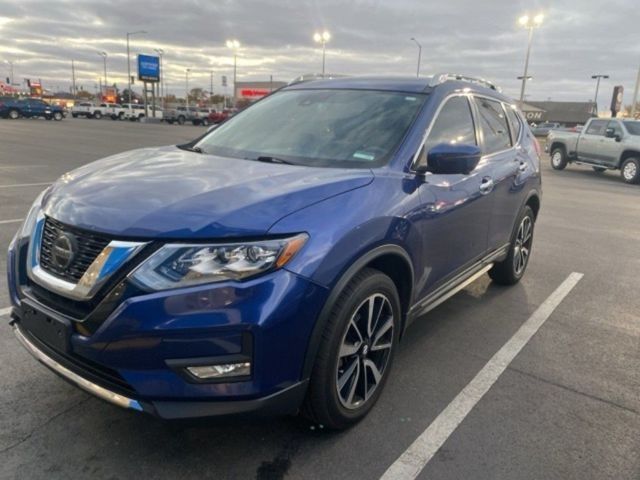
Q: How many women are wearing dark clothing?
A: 0